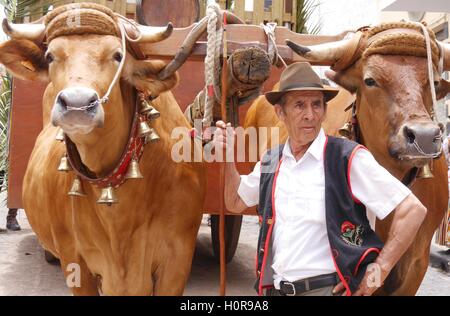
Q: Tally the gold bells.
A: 11